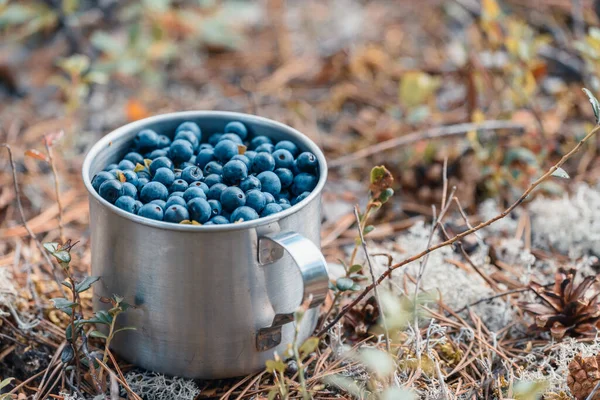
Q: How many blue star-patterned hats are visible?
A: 0